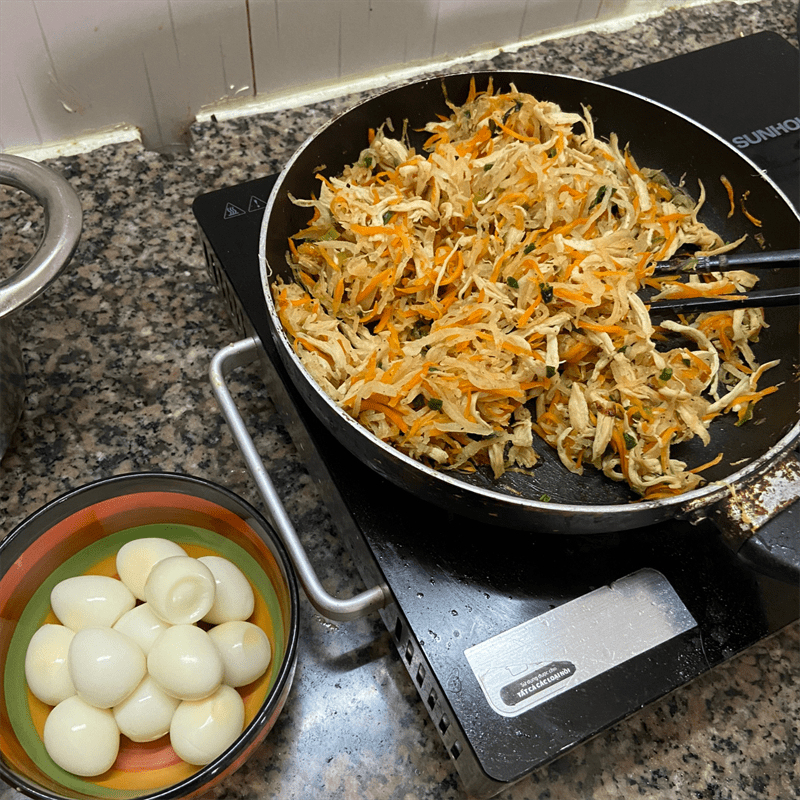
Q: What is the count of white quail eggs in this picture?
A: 12